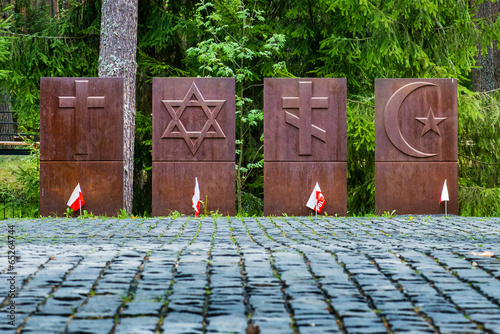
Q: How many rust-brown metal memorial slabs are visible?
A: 4